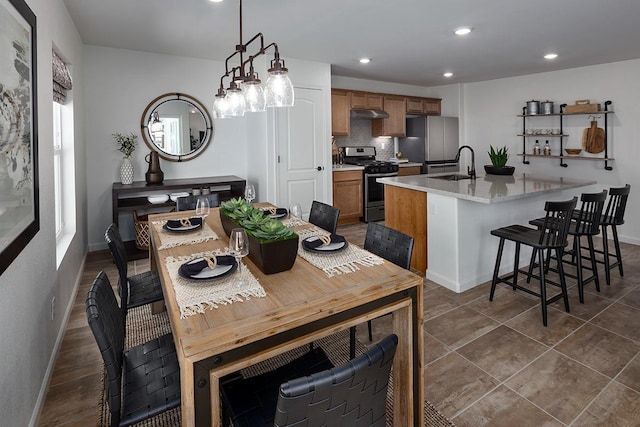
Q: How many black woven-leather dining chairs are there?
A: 6